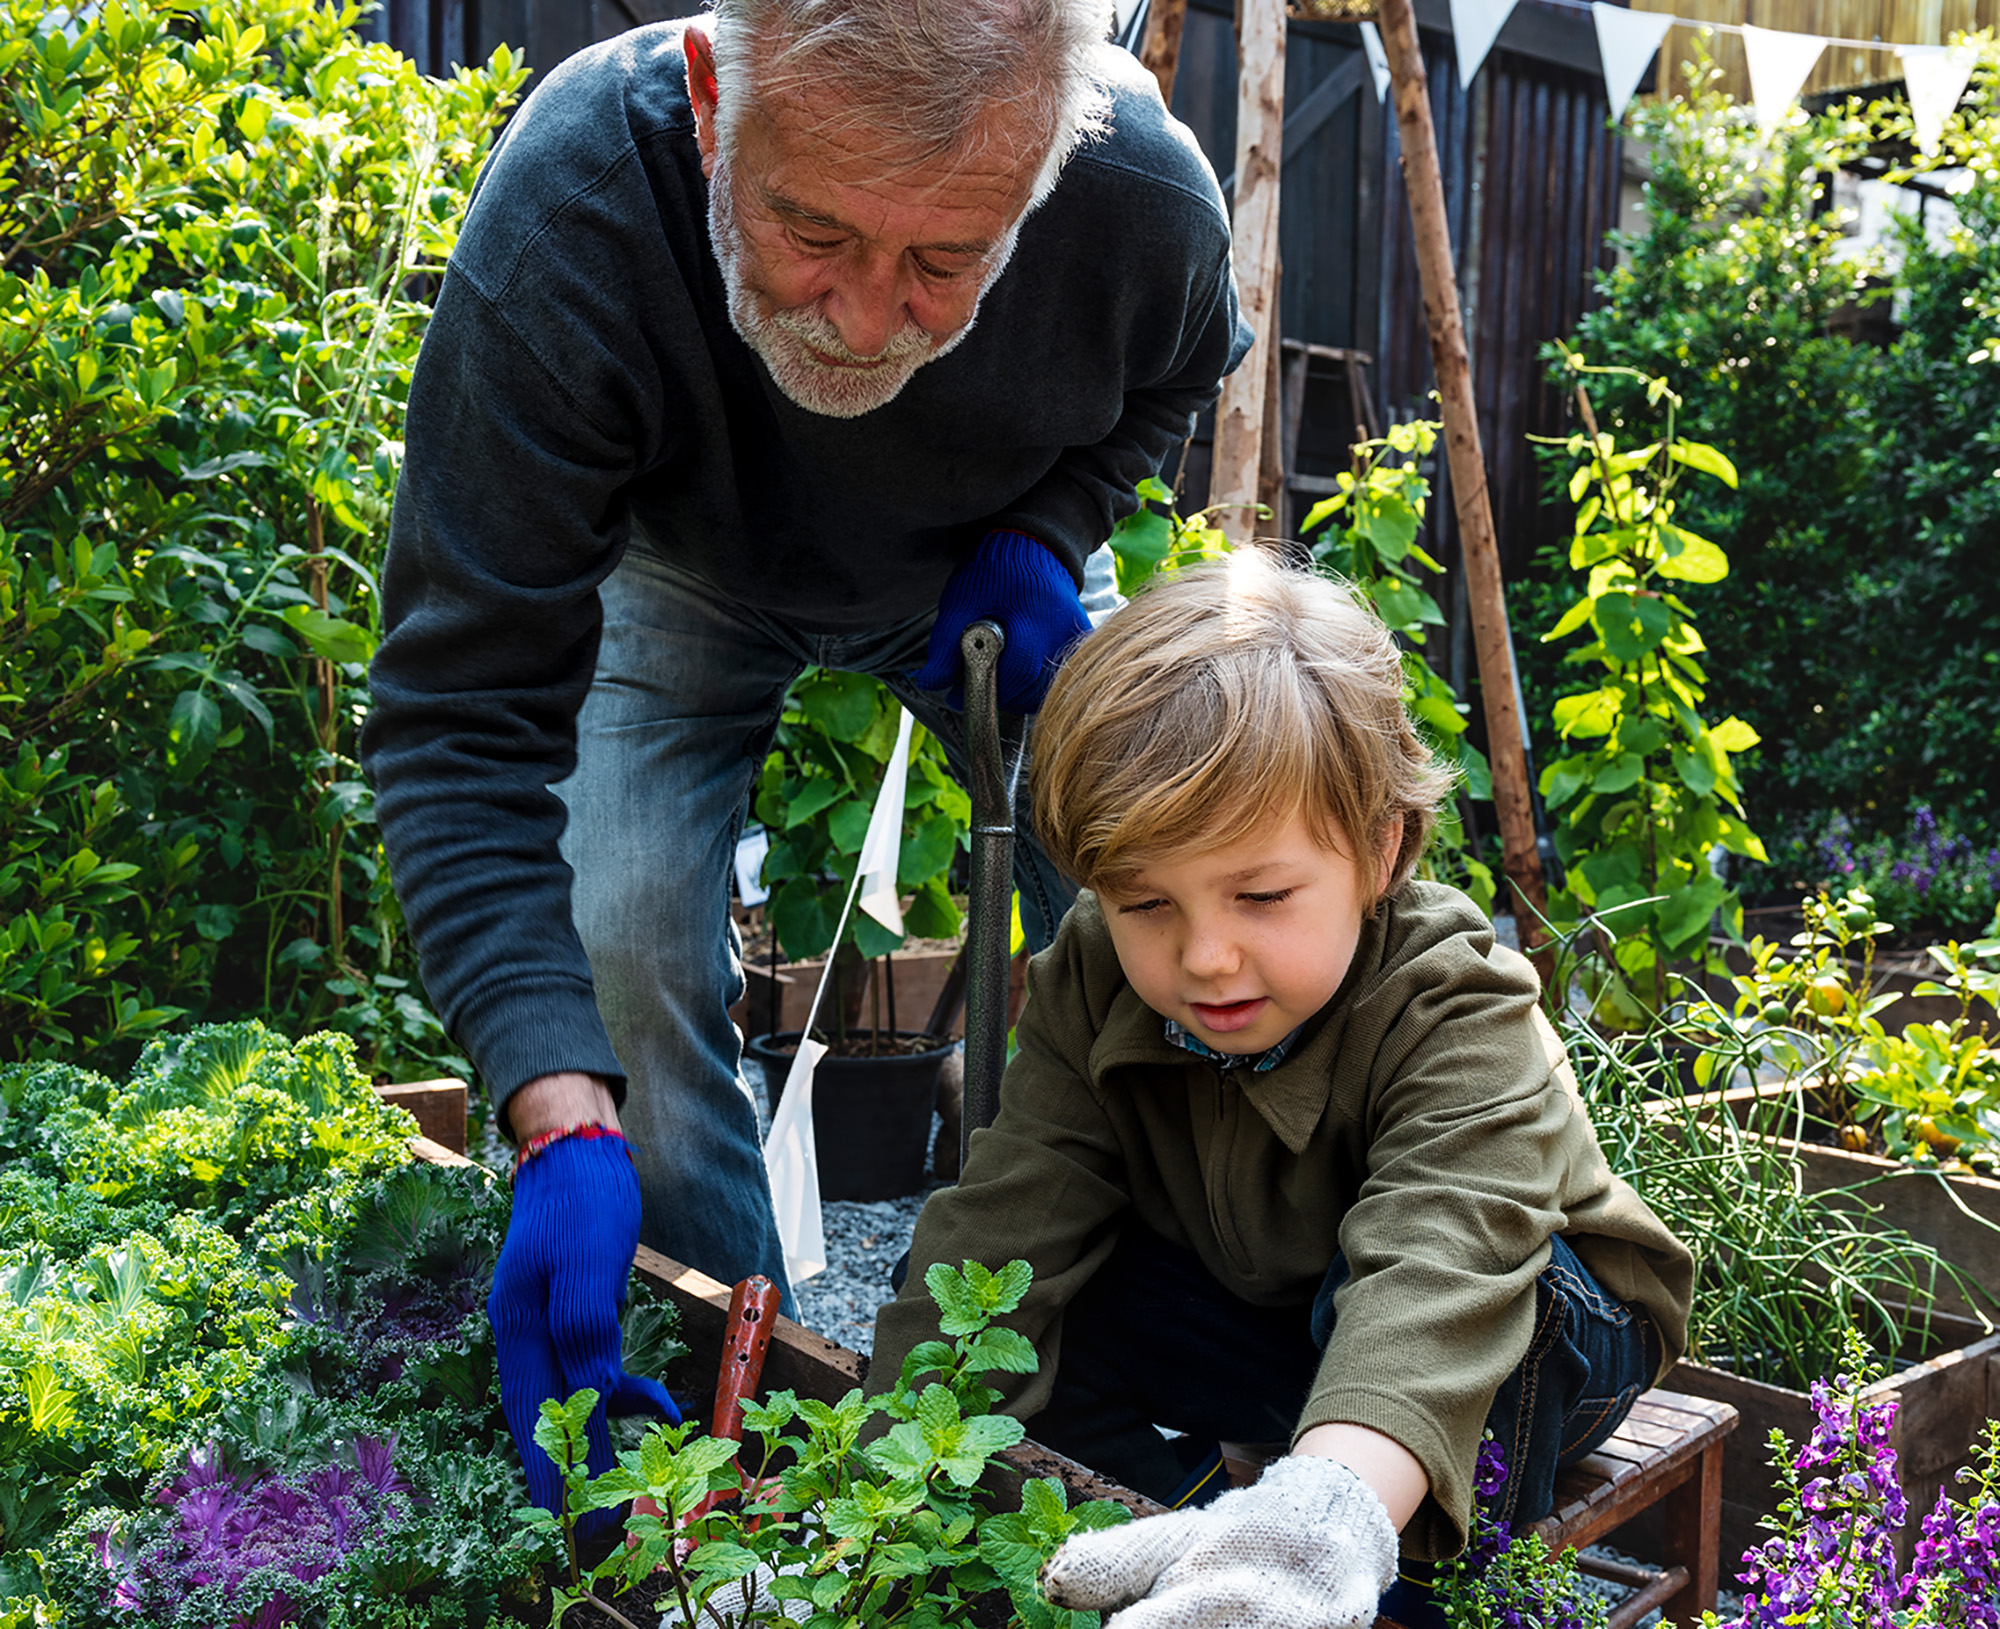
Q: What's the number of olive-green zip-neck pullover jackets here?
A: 1